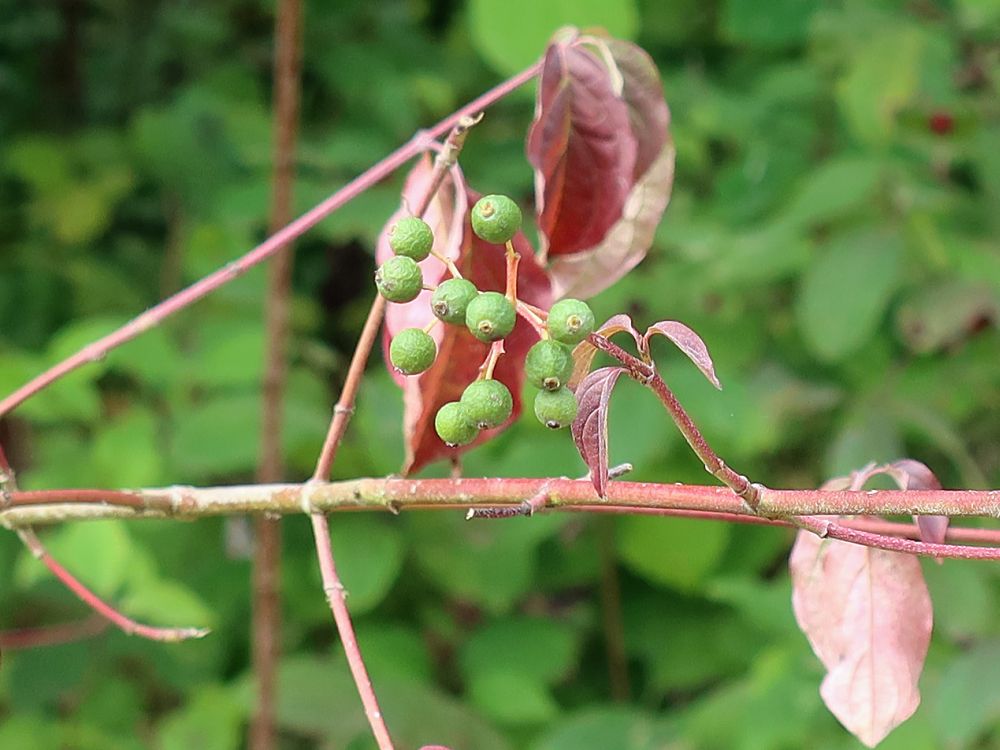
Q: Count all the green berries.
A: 11